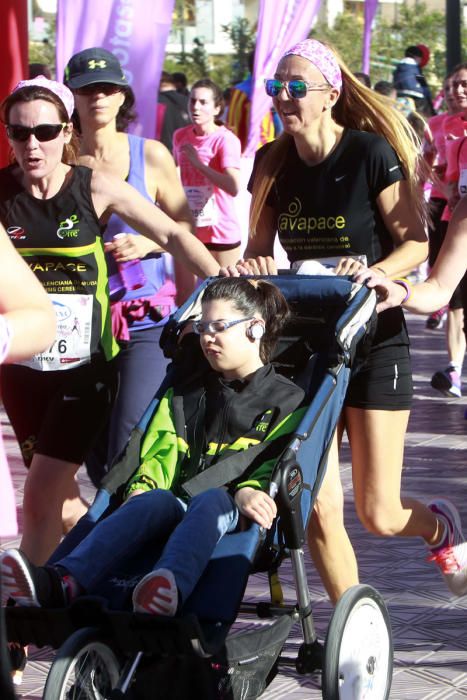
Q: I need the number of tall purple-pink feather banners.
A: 3